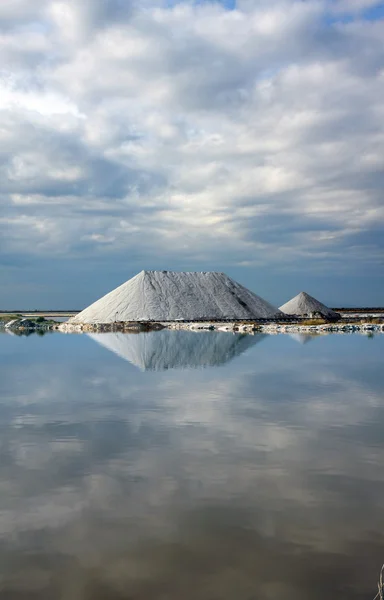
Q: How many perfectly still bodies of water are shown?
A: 1